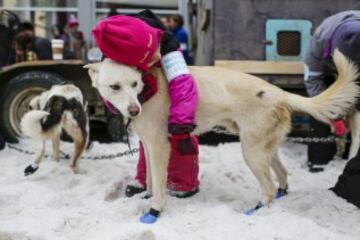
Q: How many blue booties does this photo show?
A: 3